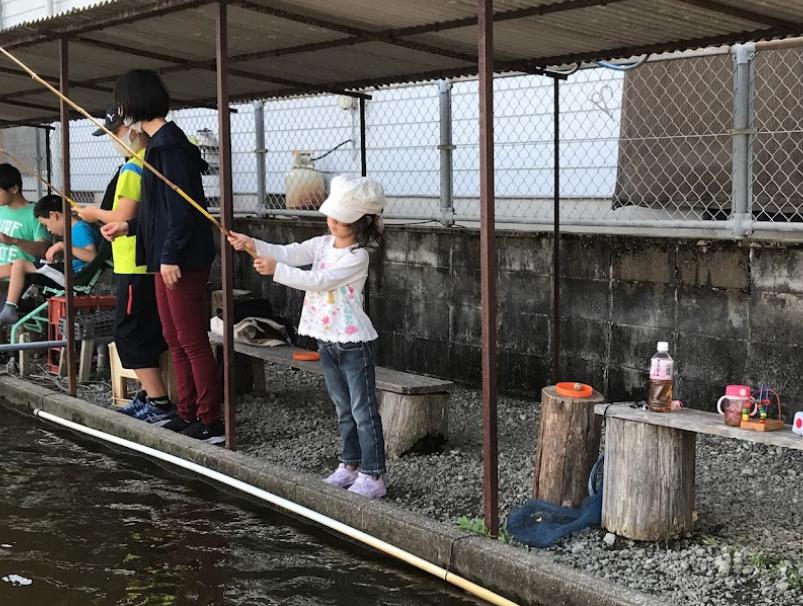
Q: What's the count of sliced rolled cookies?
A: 0